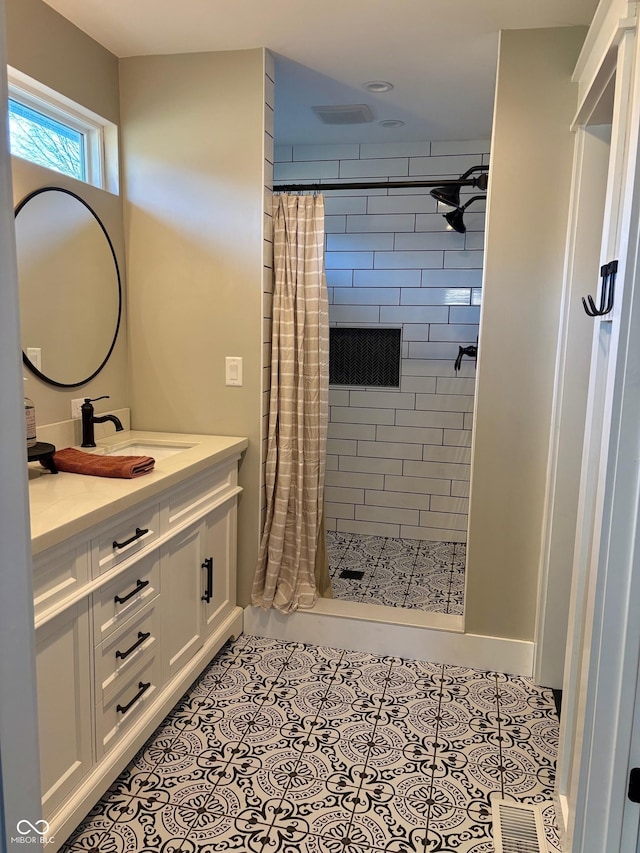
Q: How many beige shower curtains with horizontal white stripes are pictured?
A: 1